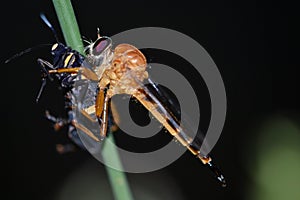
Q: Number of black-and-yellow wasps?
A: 1